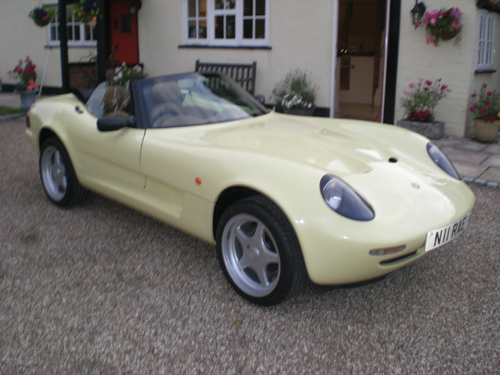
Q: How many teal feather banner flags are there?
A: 0